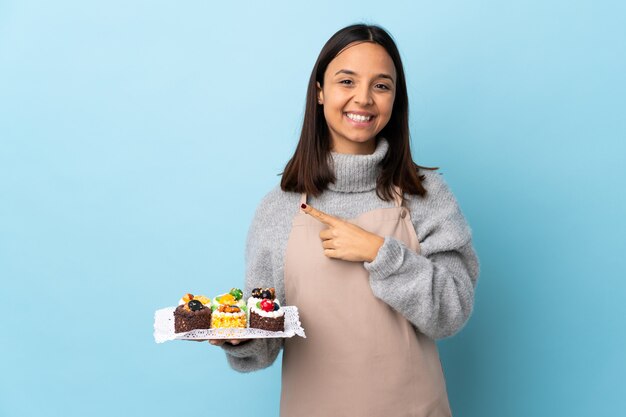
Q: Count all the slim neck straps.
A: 2